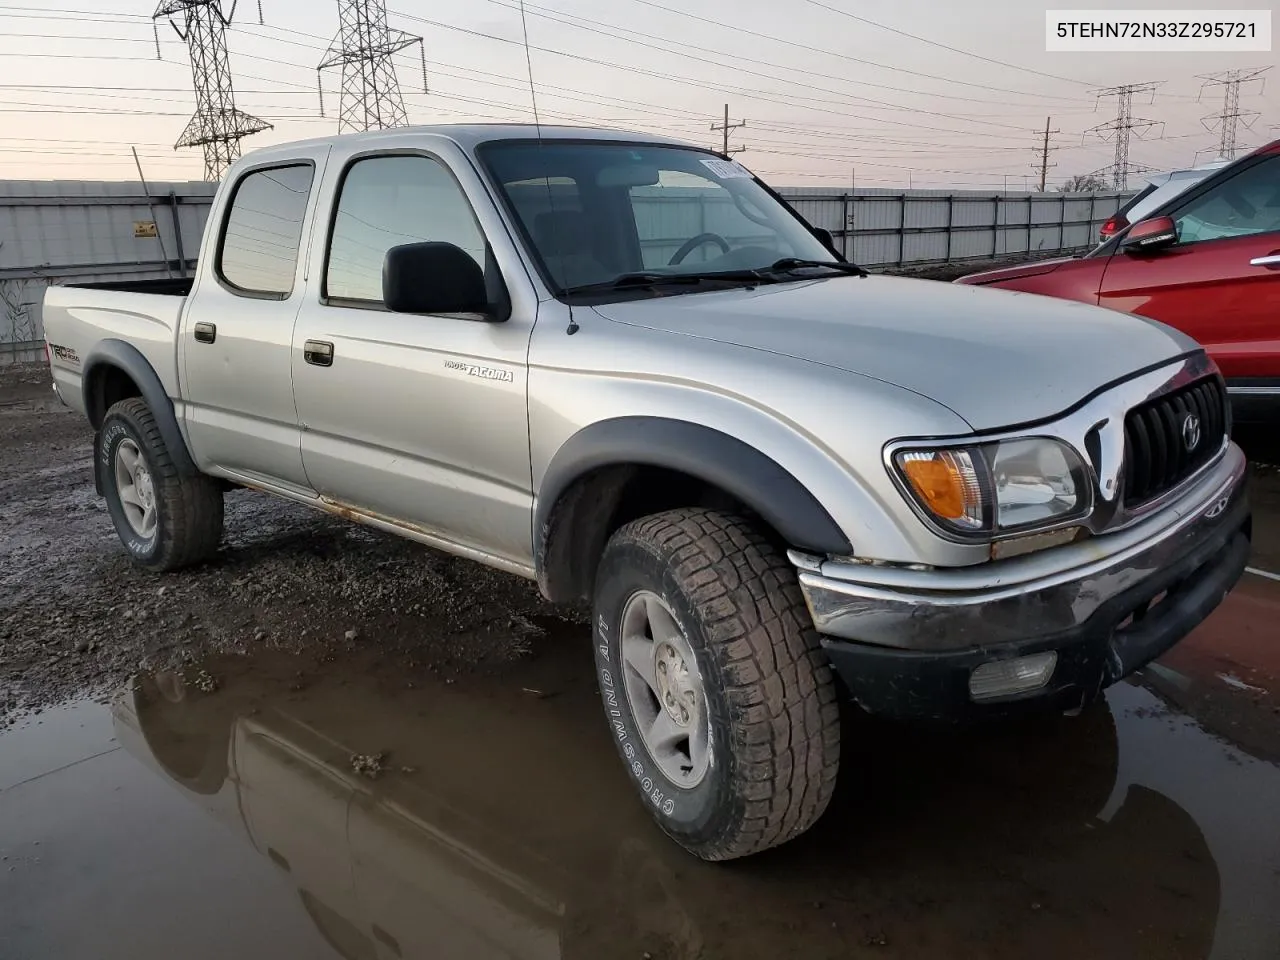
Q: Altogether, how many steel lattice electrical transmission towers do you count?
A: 4